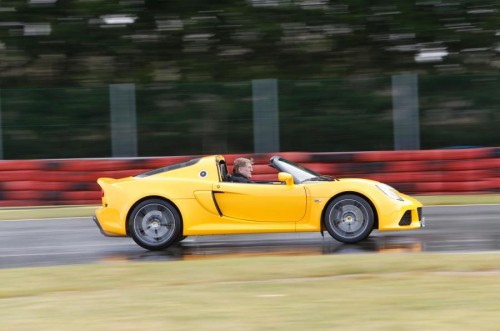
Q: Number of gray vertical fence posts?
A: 3